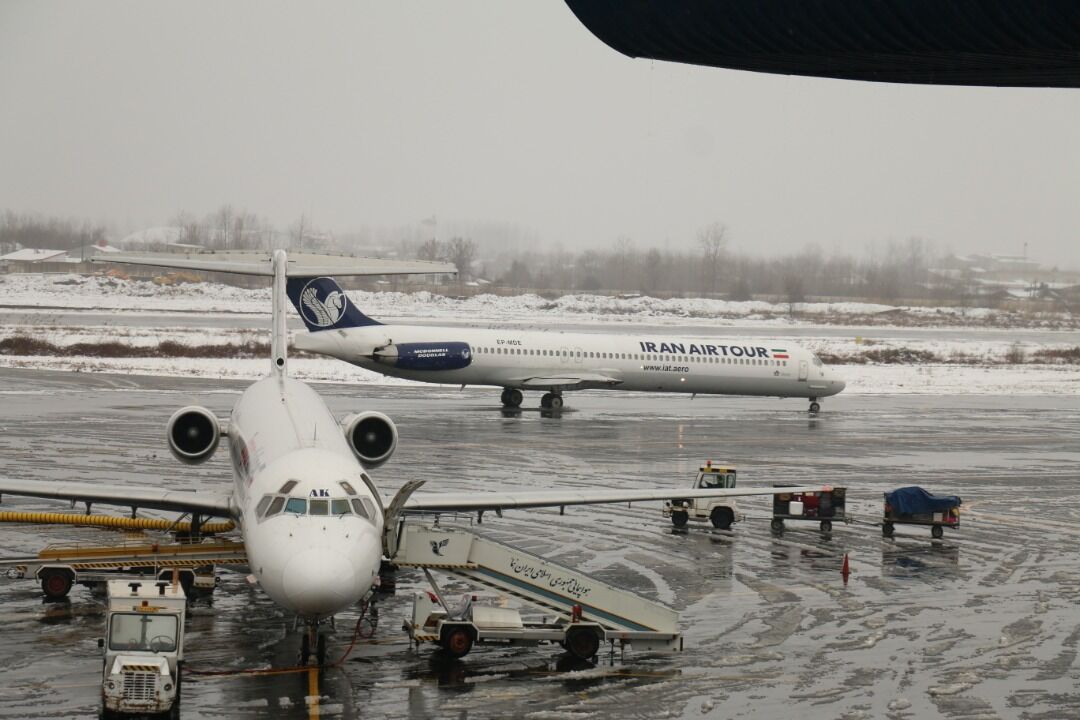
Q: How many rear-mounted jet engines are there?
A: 3